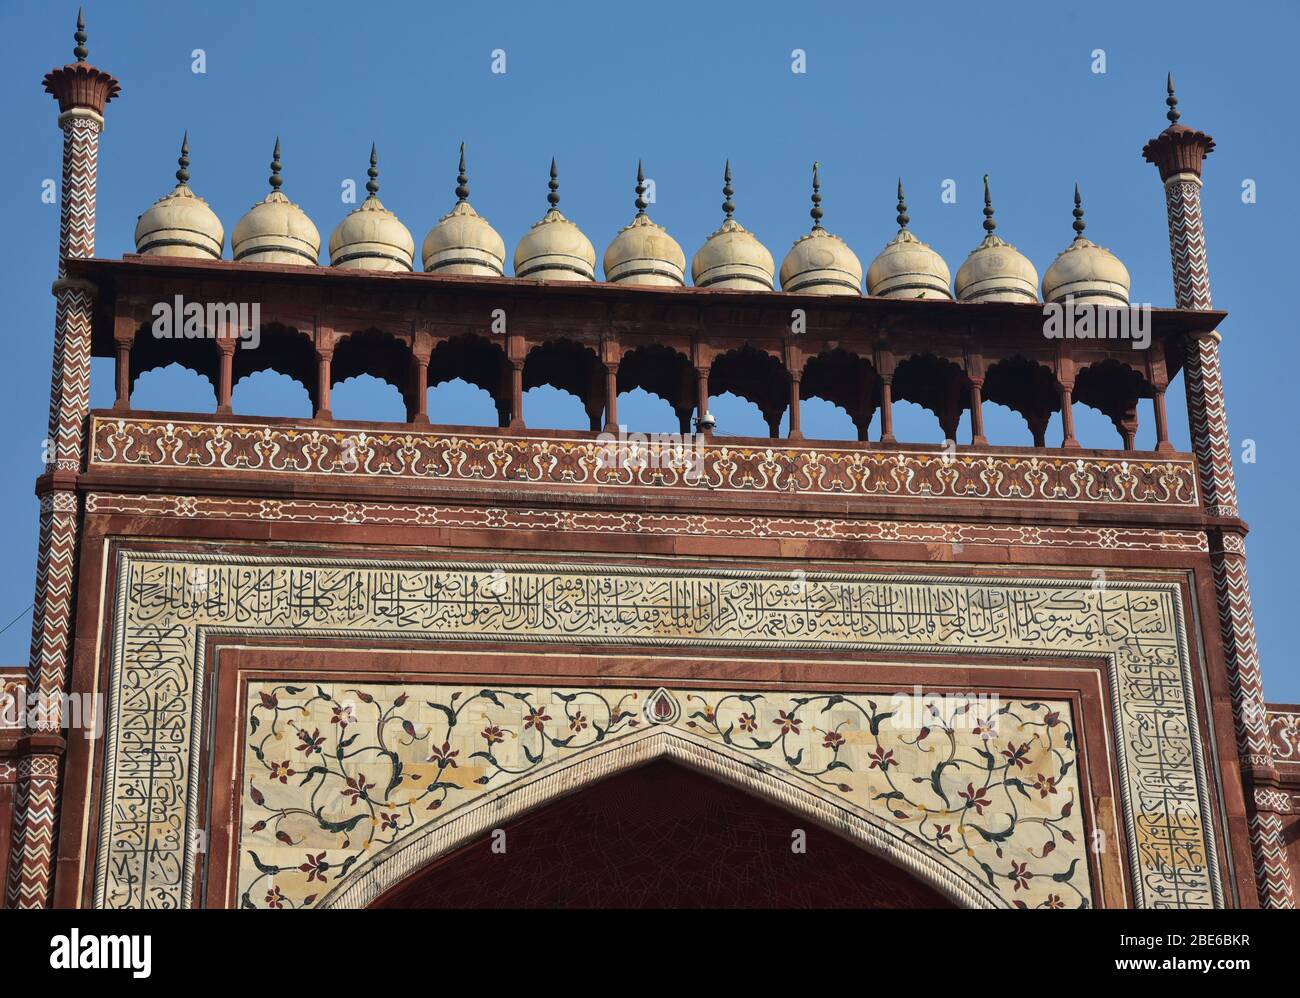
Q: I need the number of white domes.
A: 11